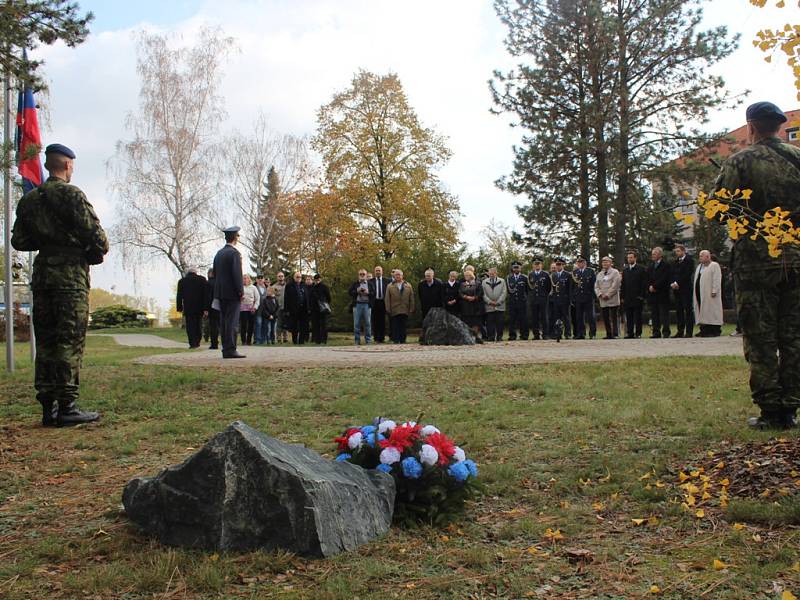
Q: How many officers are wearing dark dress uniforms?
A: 5